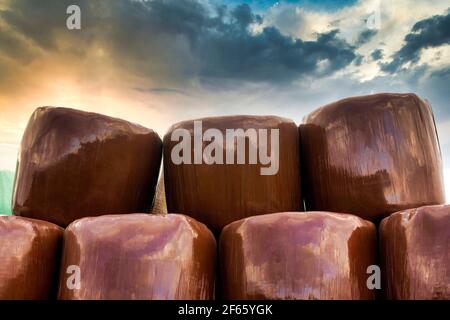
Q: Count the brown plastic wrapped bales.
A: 7